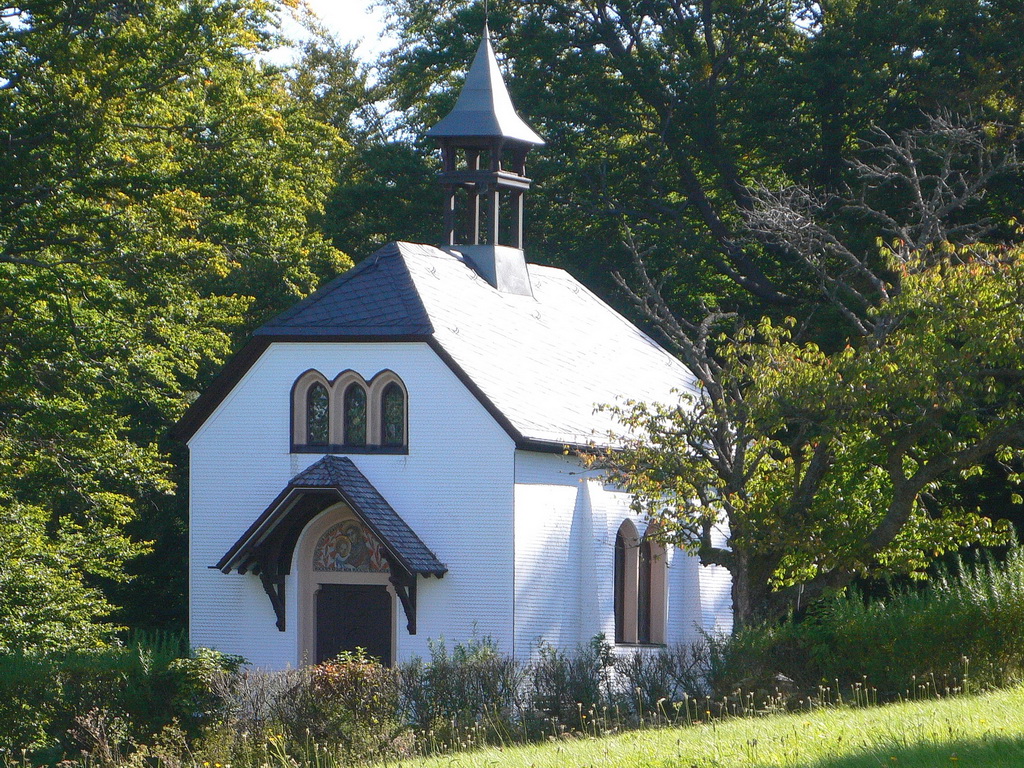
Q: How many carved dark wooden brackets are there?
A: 2